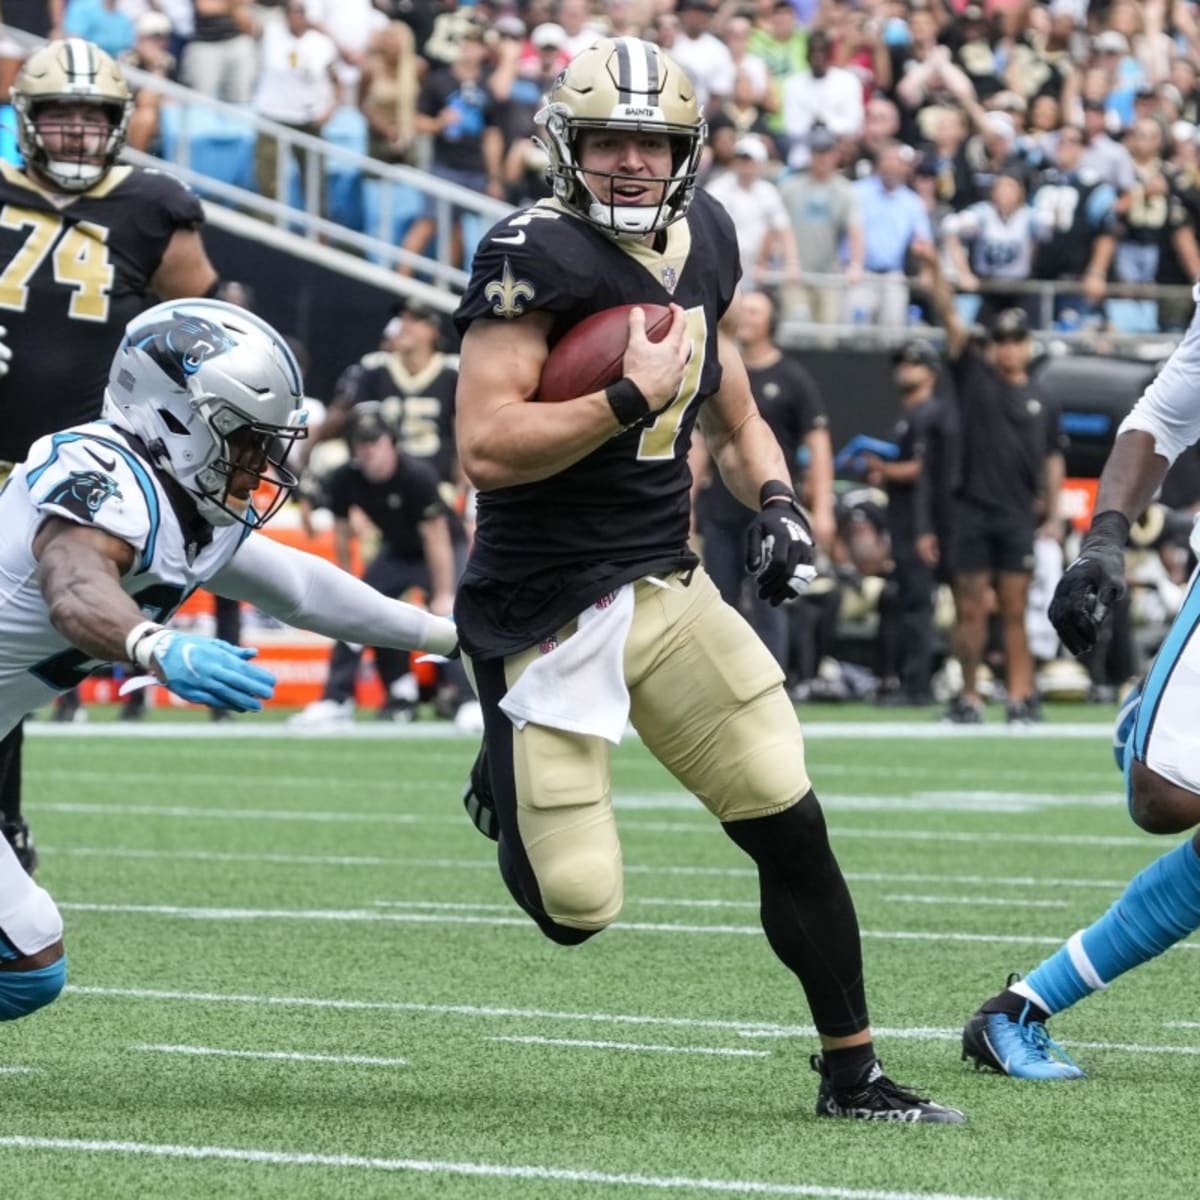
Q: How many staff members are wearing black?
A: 4